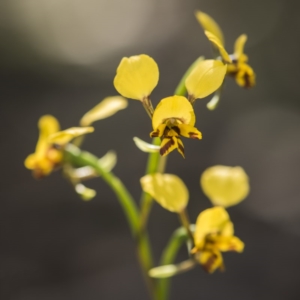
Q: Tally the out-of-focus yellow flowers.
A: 3